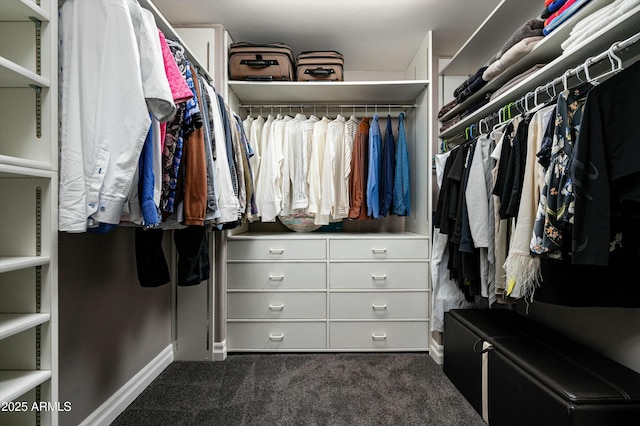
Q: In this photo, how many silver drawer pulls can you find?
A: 8